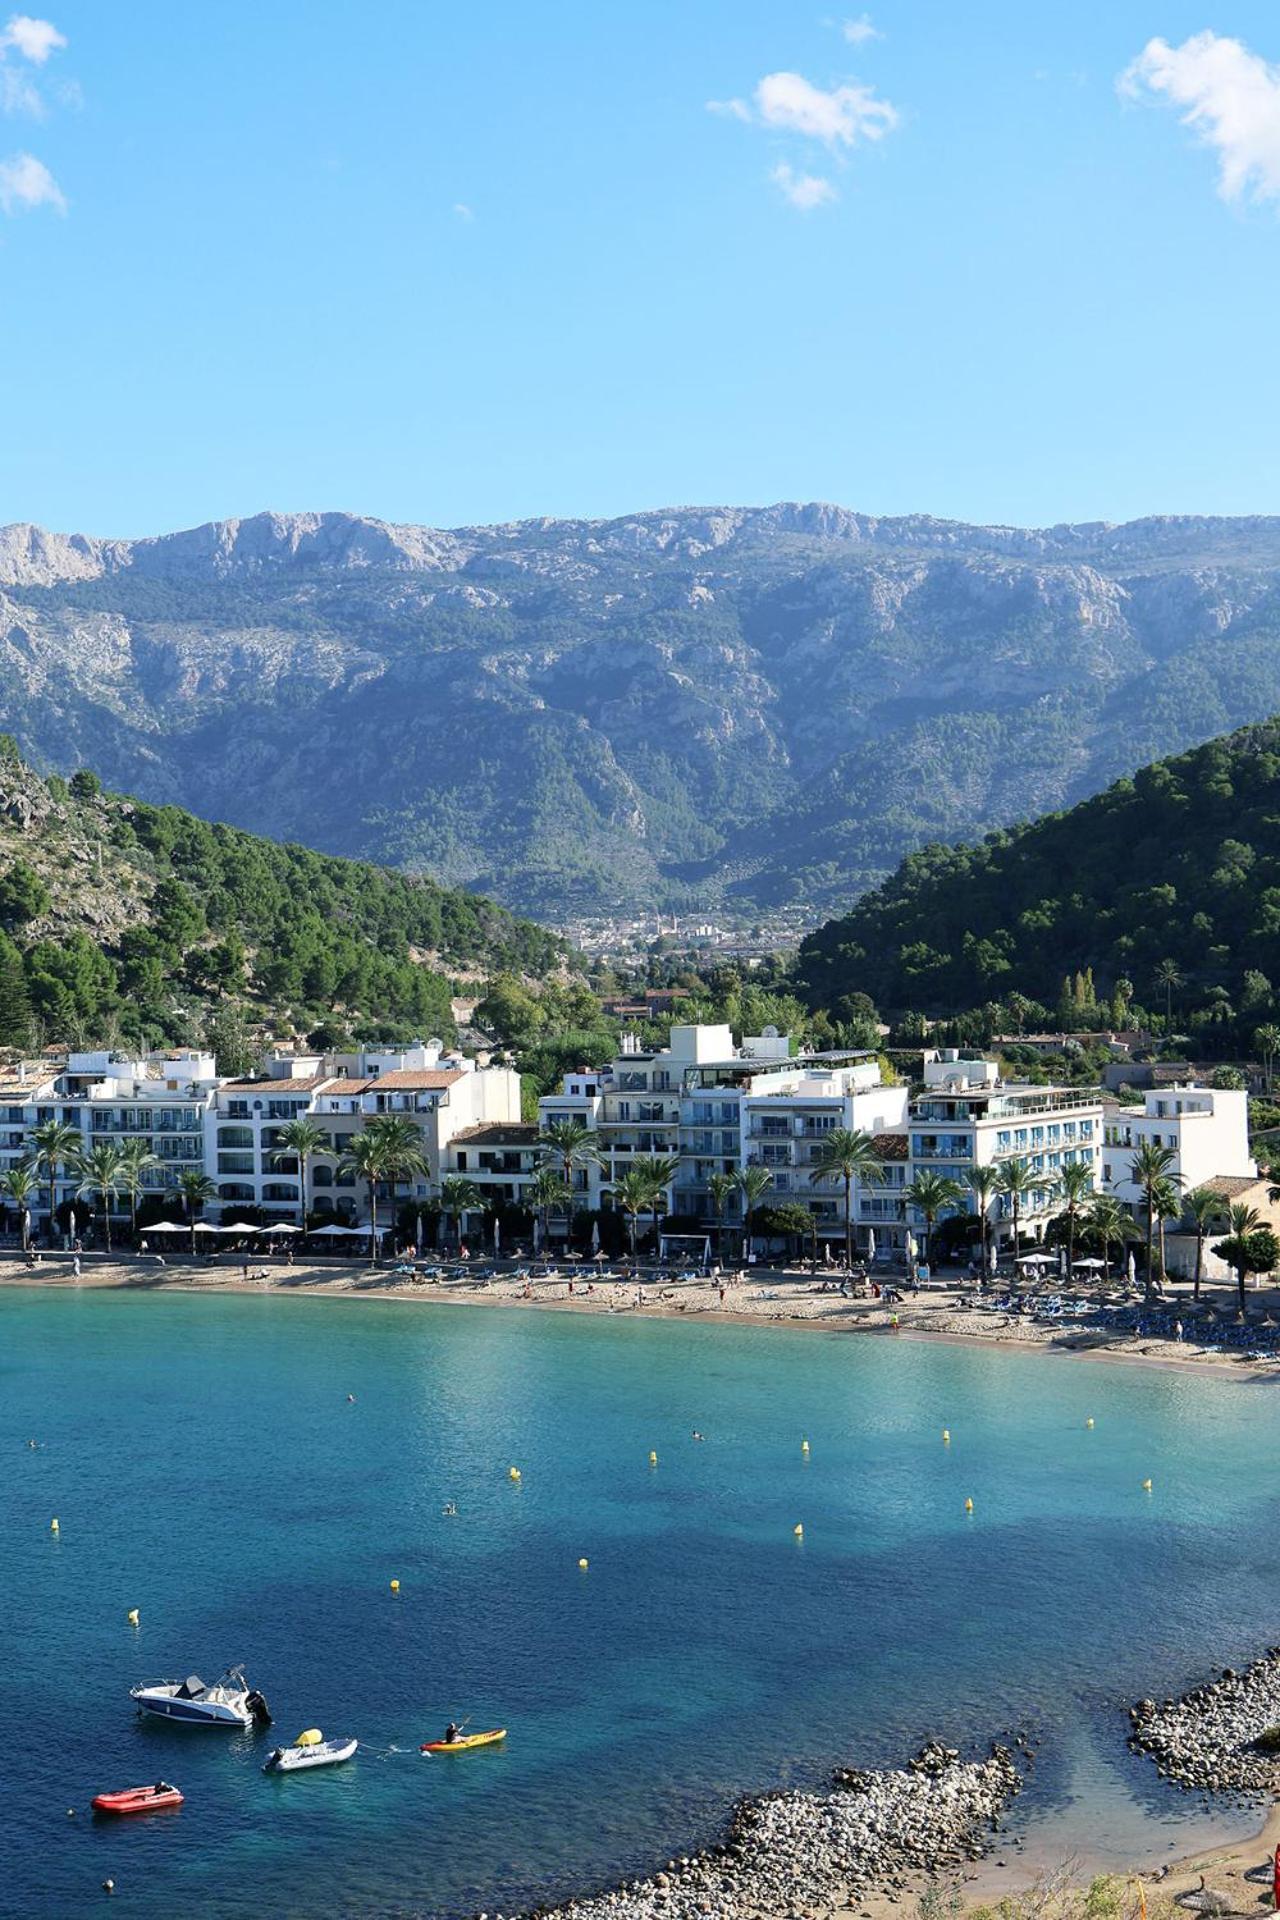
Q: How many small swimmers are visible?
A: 4